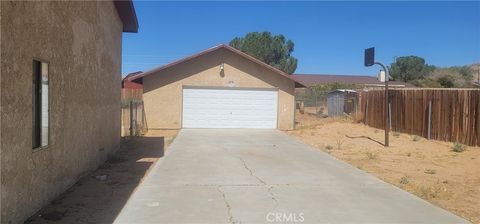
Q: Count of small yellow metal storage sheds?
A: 0